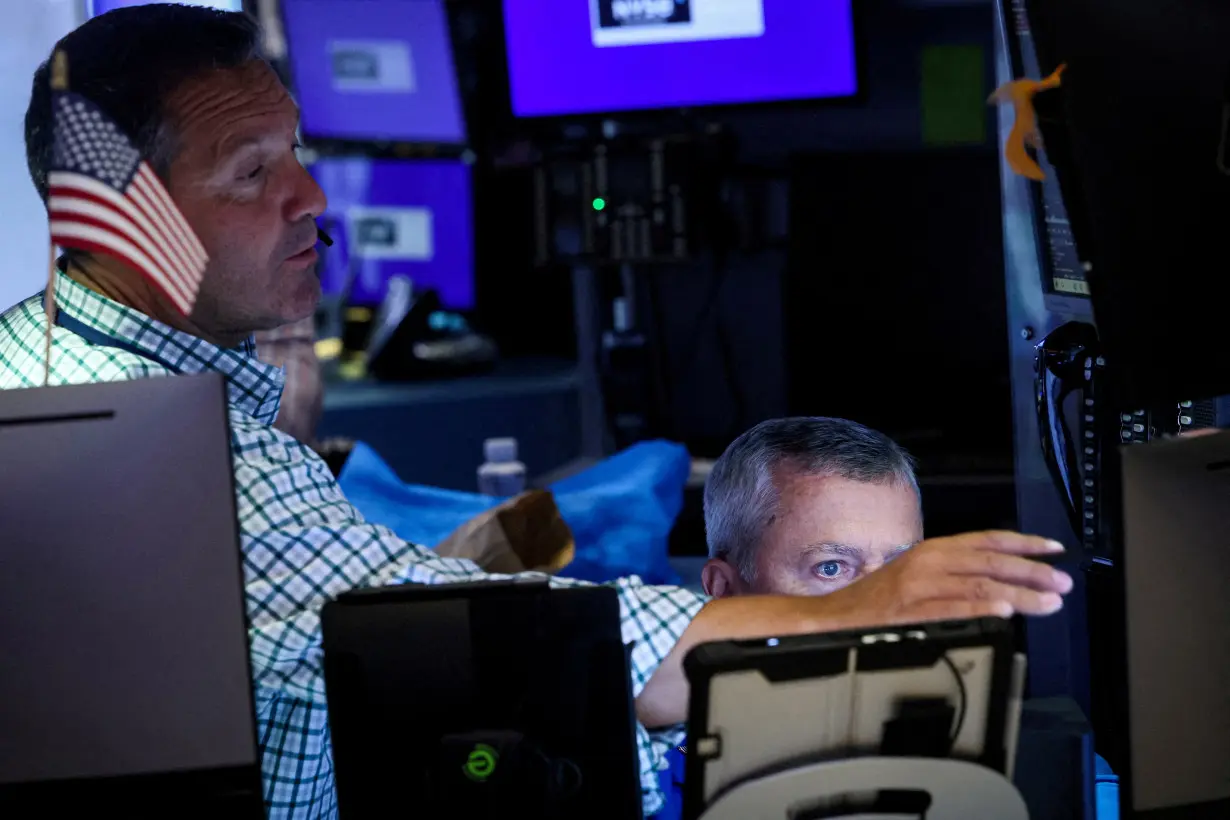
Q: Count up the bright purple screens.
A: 3